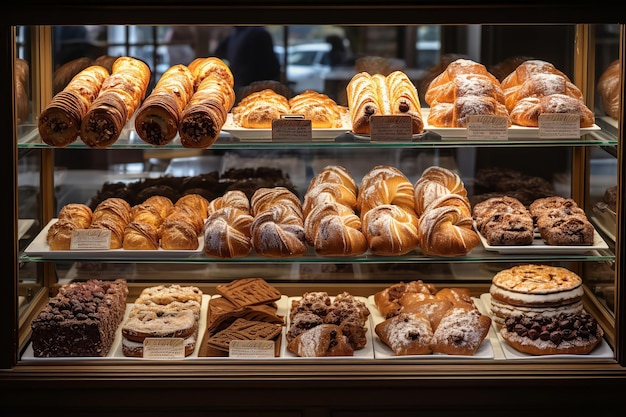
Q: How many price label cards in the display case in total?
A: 7